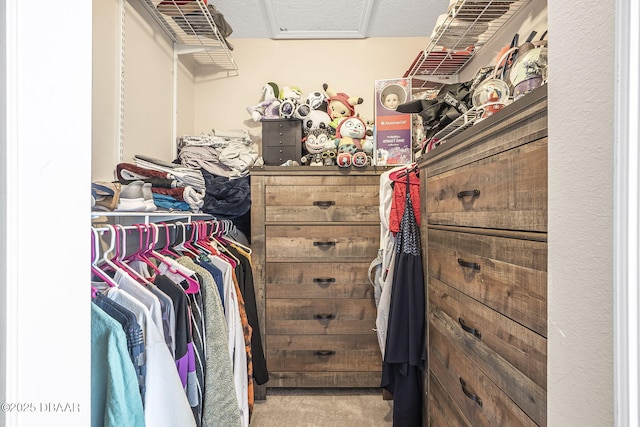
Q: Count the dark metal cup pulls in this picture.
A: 9